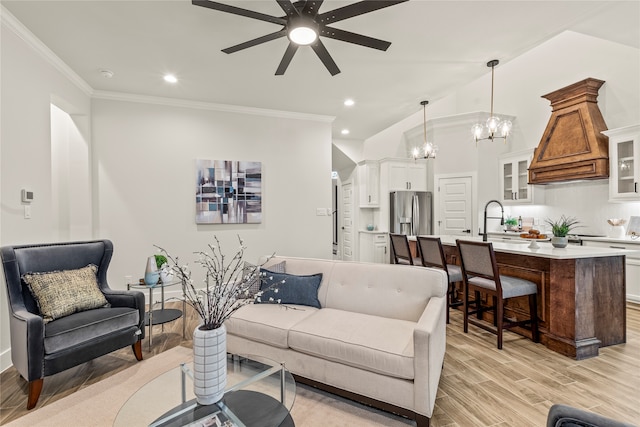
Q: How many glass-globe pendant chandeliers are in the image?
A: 2